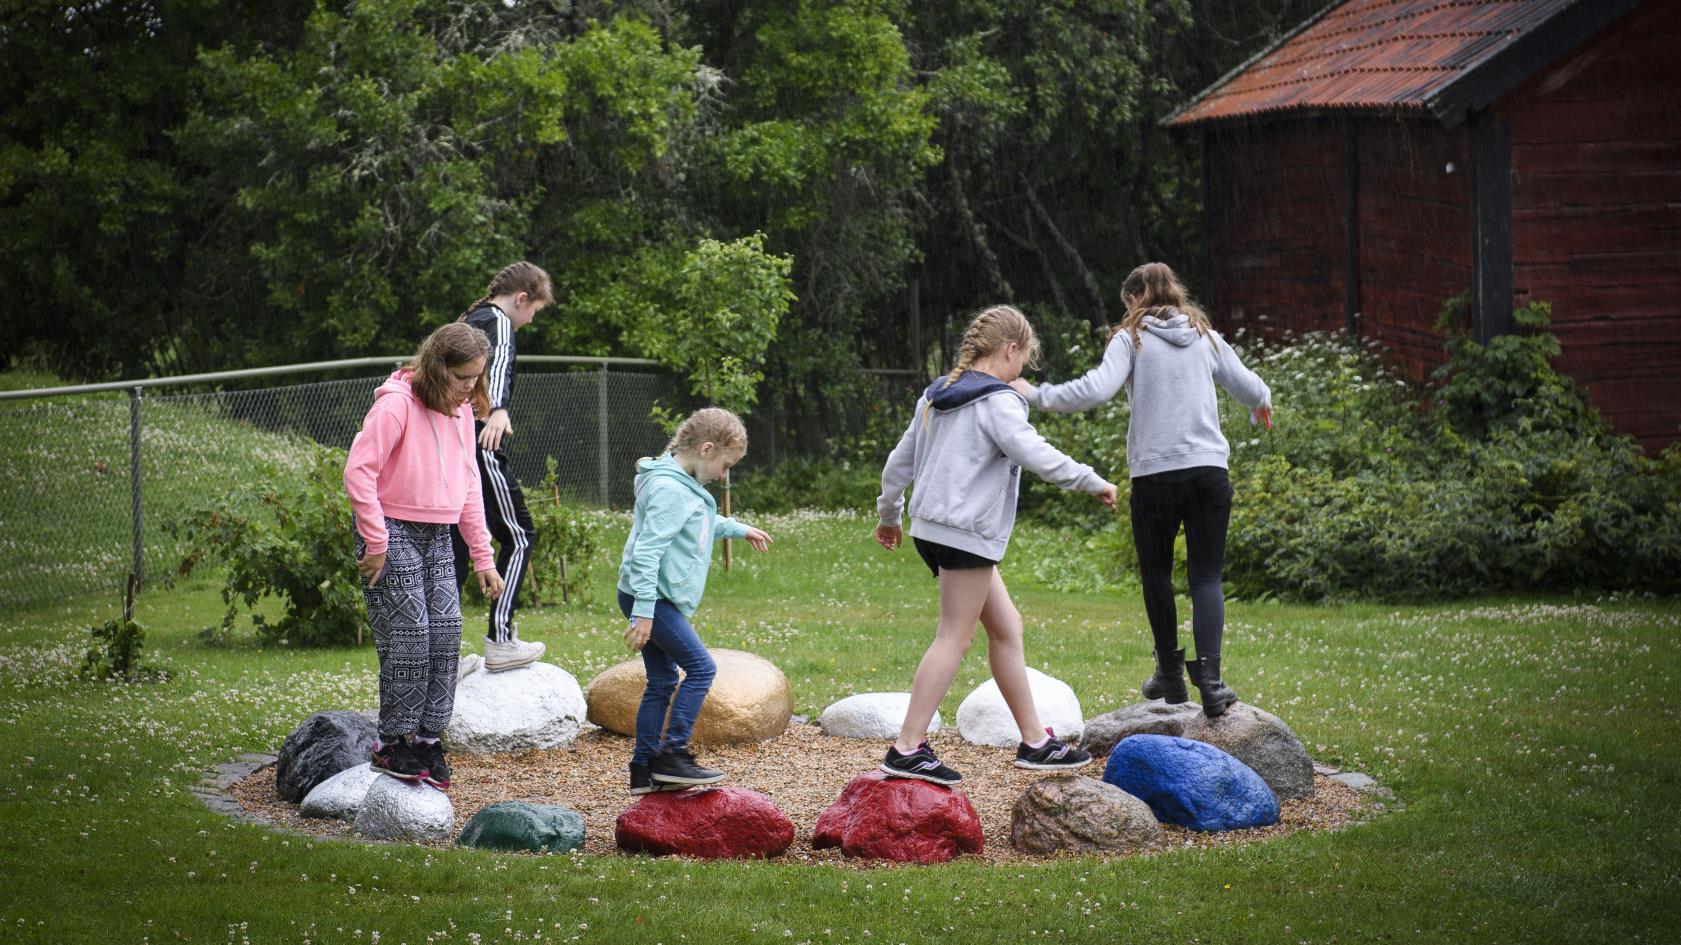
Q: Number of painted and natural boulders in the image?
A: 14